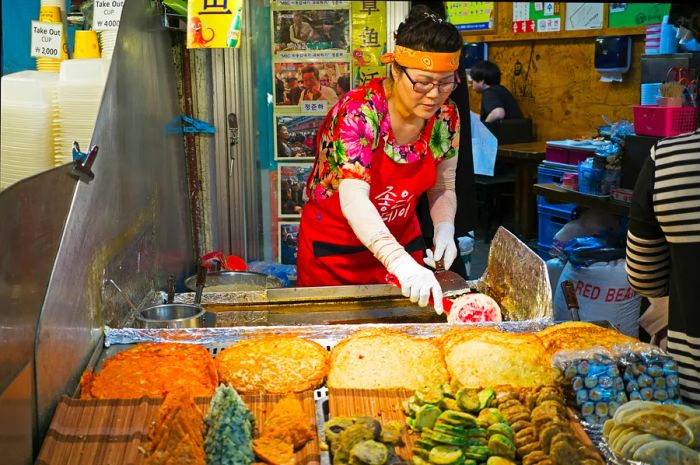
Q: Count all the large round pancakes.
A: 5